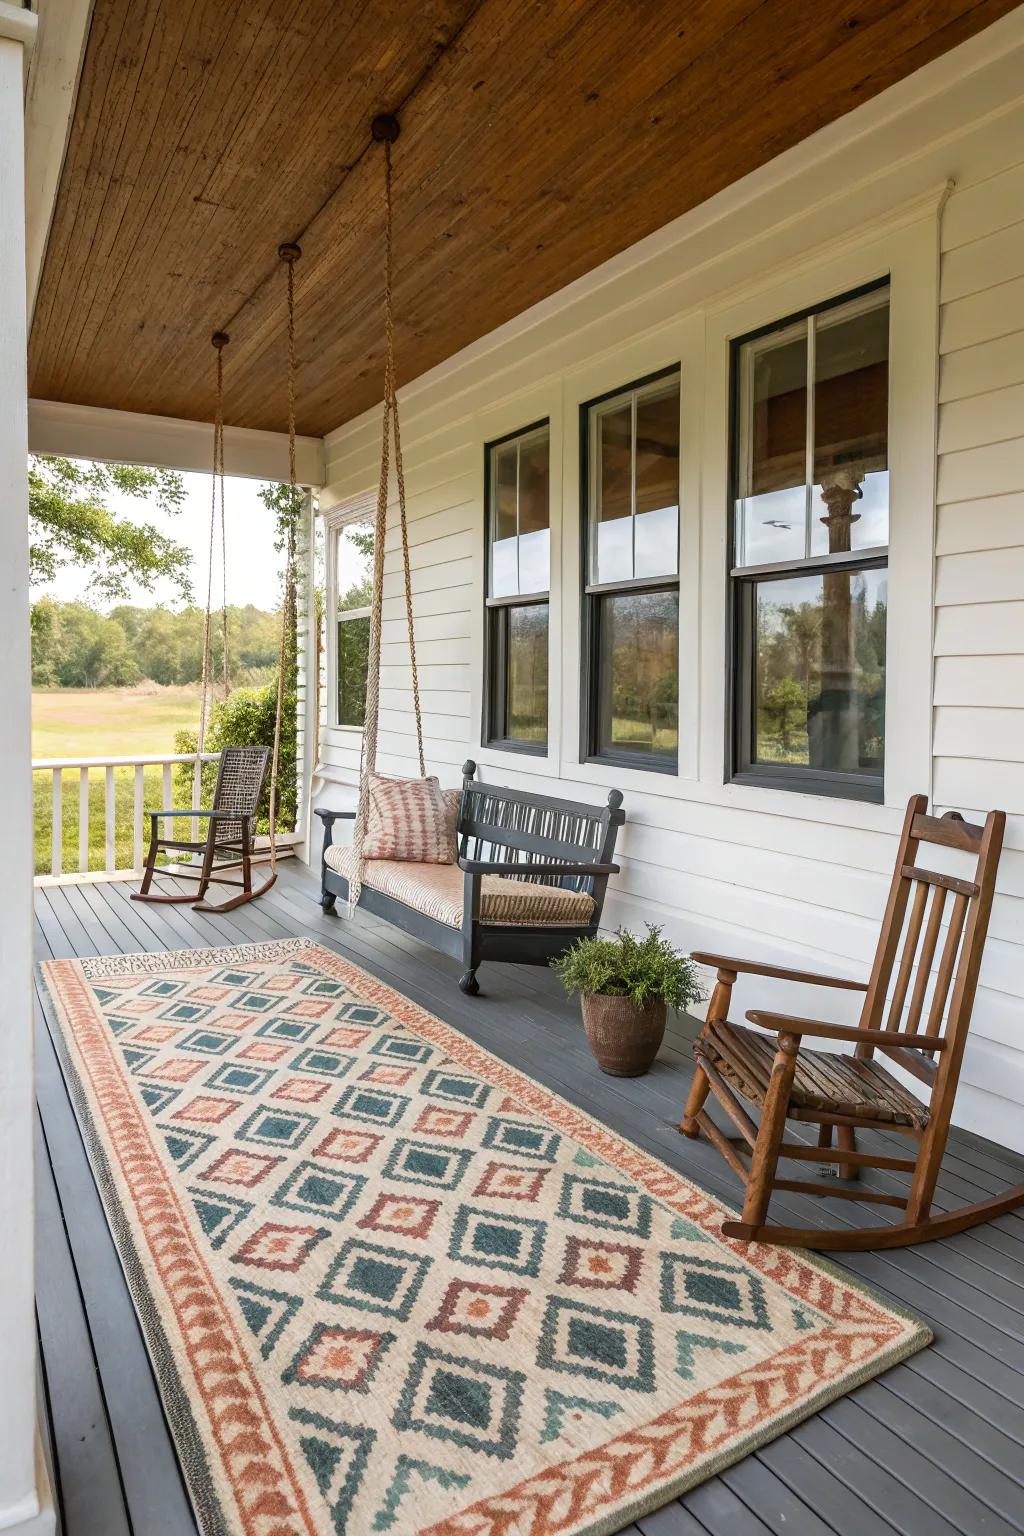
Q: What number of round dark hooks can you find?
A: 3